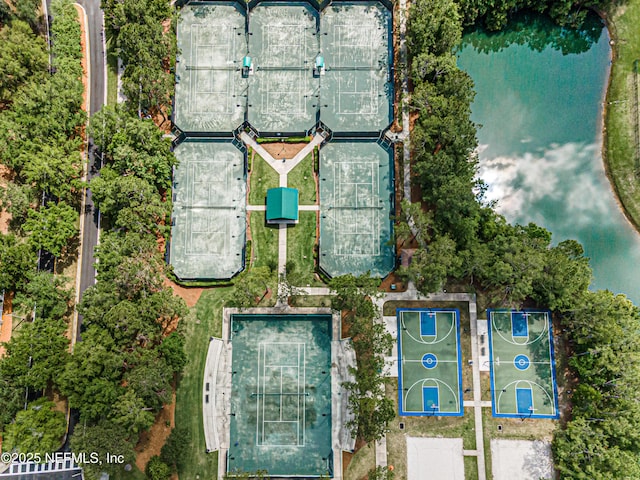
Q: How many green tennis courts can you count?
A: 6